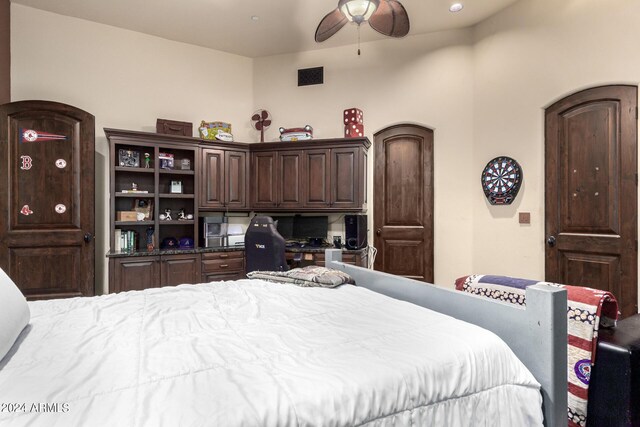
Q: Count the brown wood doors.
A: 3